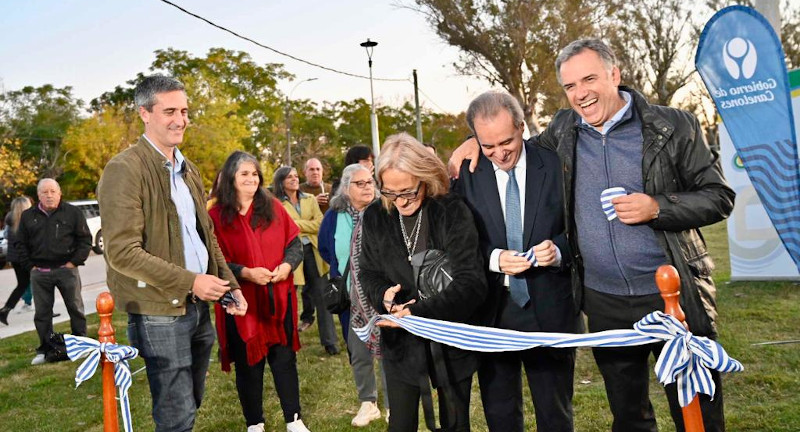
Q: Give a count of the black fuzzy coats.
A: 1